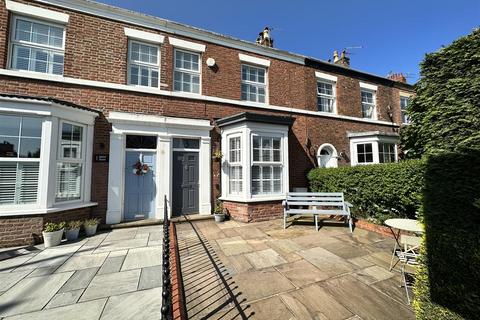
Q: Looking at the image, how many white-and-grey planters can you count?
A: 4